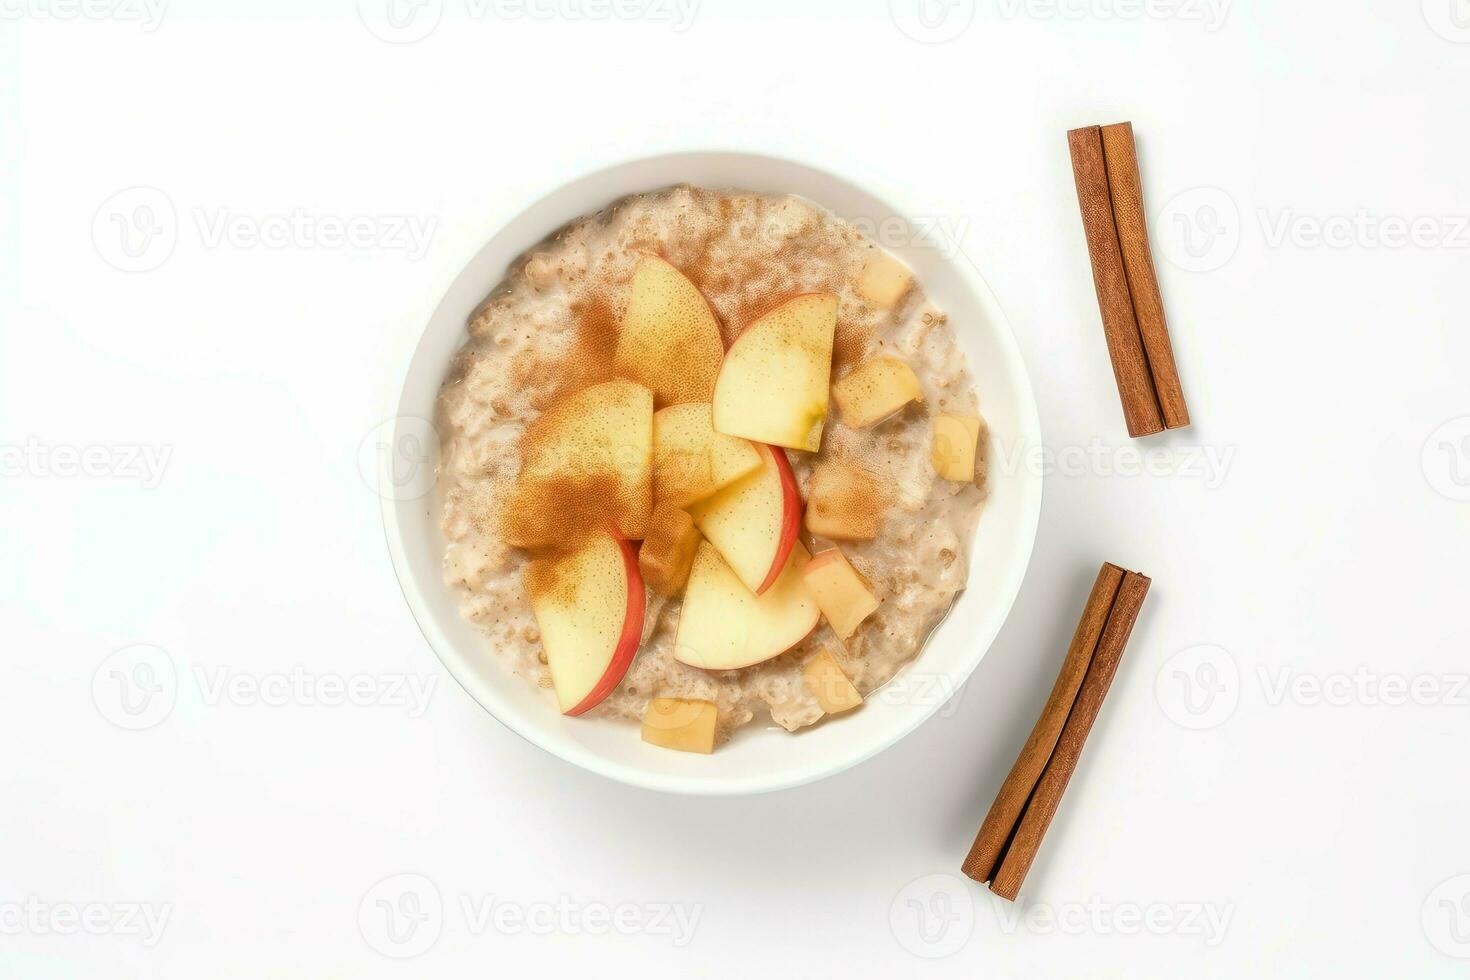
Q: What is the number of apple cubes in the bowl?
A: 8